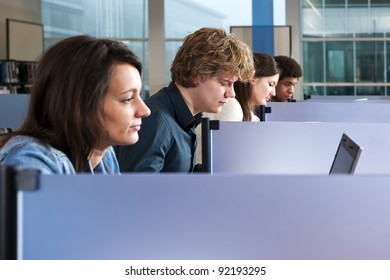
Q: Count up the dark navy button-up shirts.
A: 1